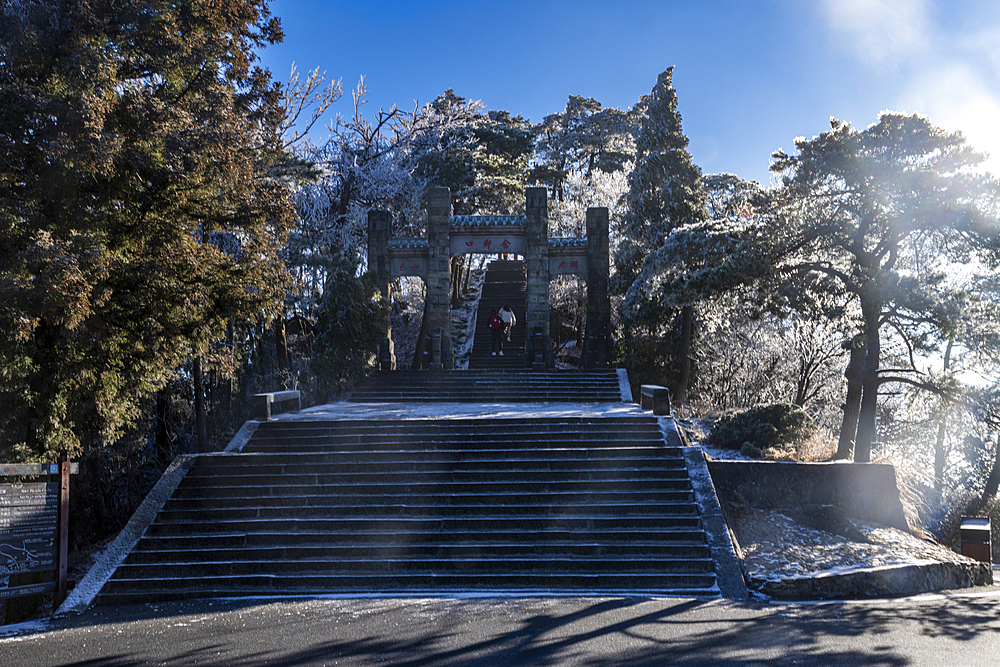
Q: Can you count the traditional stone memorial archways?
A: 1